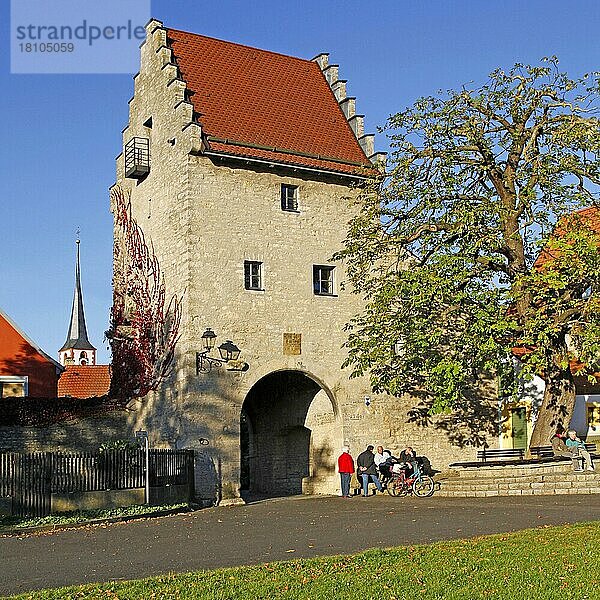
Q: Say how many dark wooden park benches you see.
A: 2